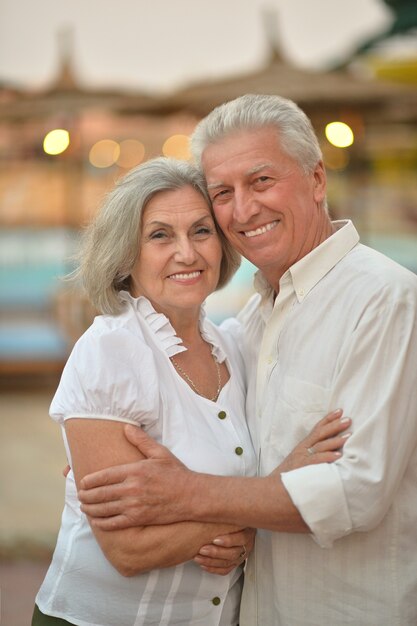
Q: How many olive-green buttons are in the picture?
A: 3